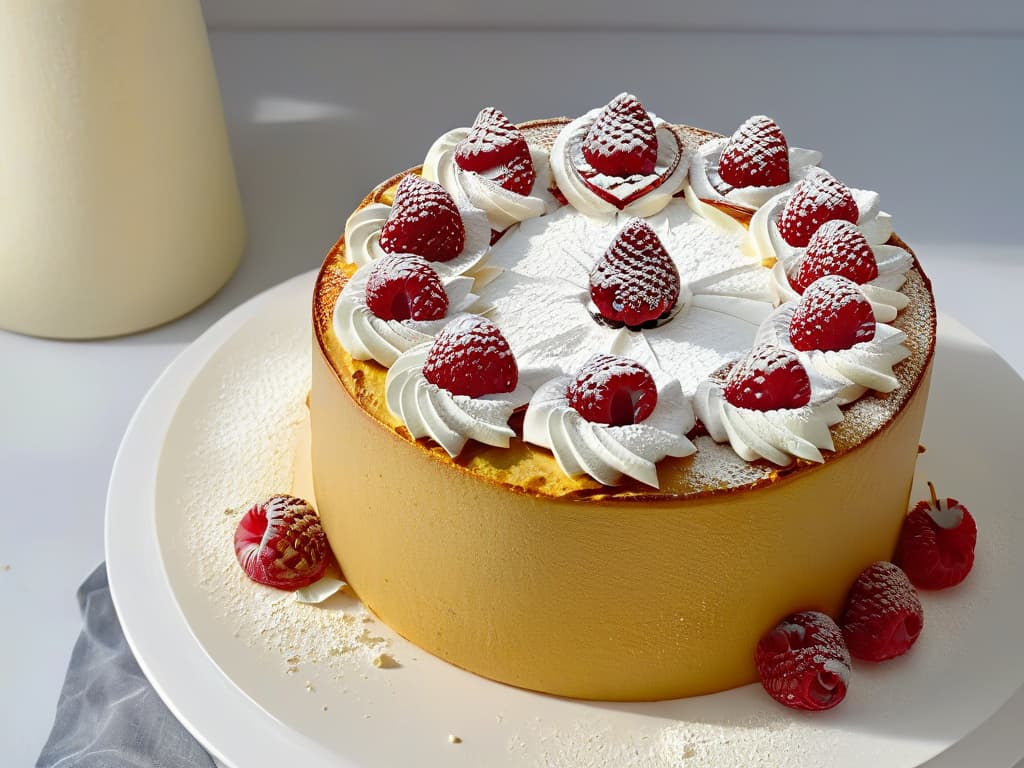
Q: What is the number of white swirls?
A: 11